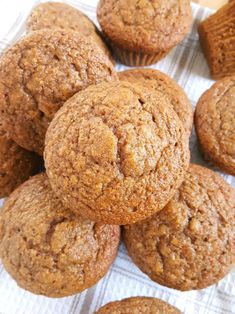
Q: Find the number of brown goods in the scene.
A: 11